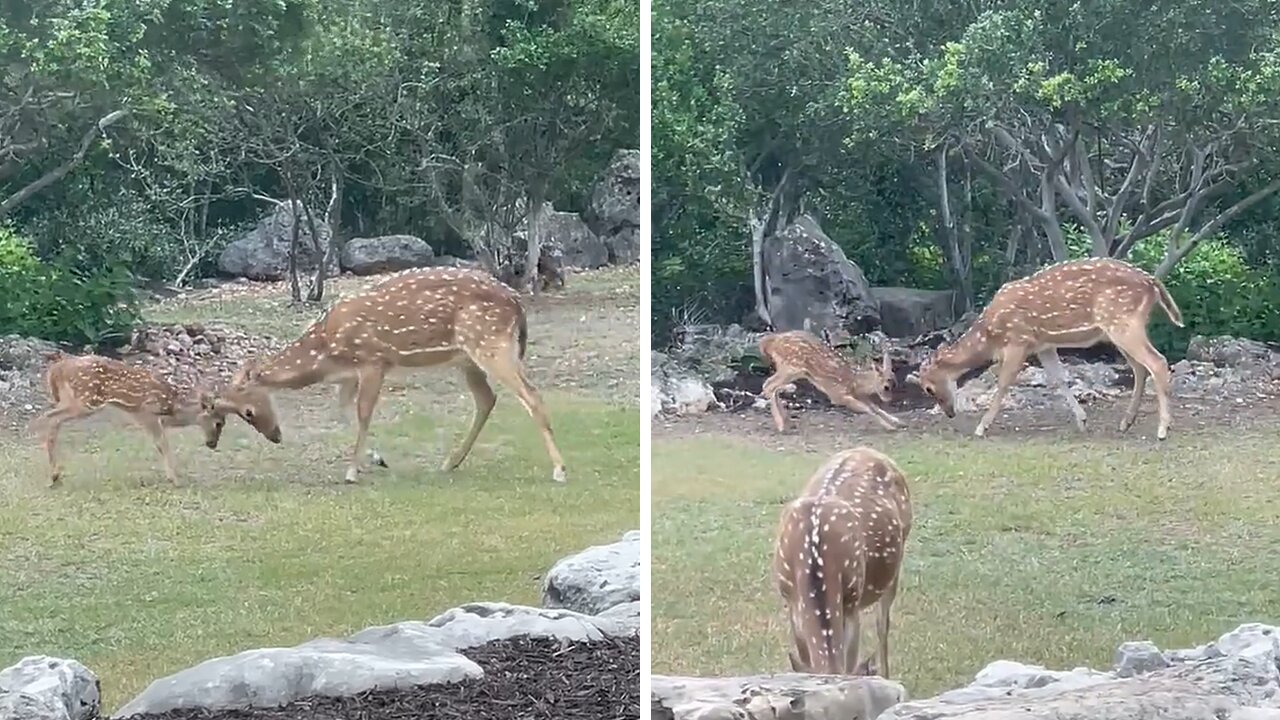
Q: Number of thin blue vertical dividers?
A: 0